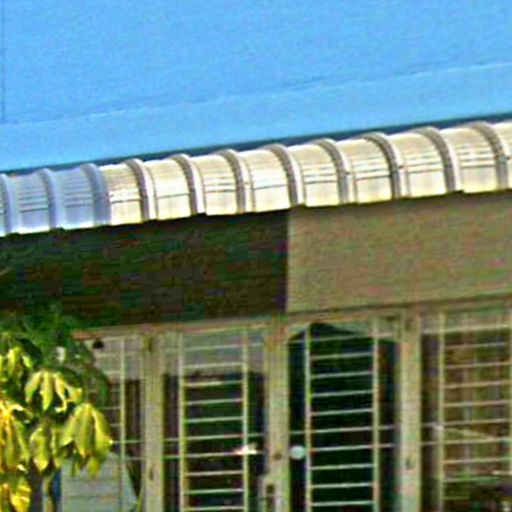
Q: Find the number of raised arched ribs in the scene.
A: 11